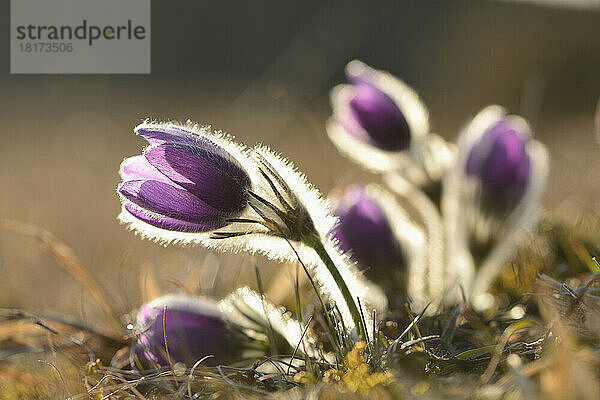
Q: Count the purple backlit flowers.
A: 5